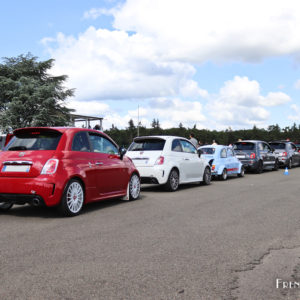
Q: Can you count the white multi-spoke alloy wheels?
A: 2